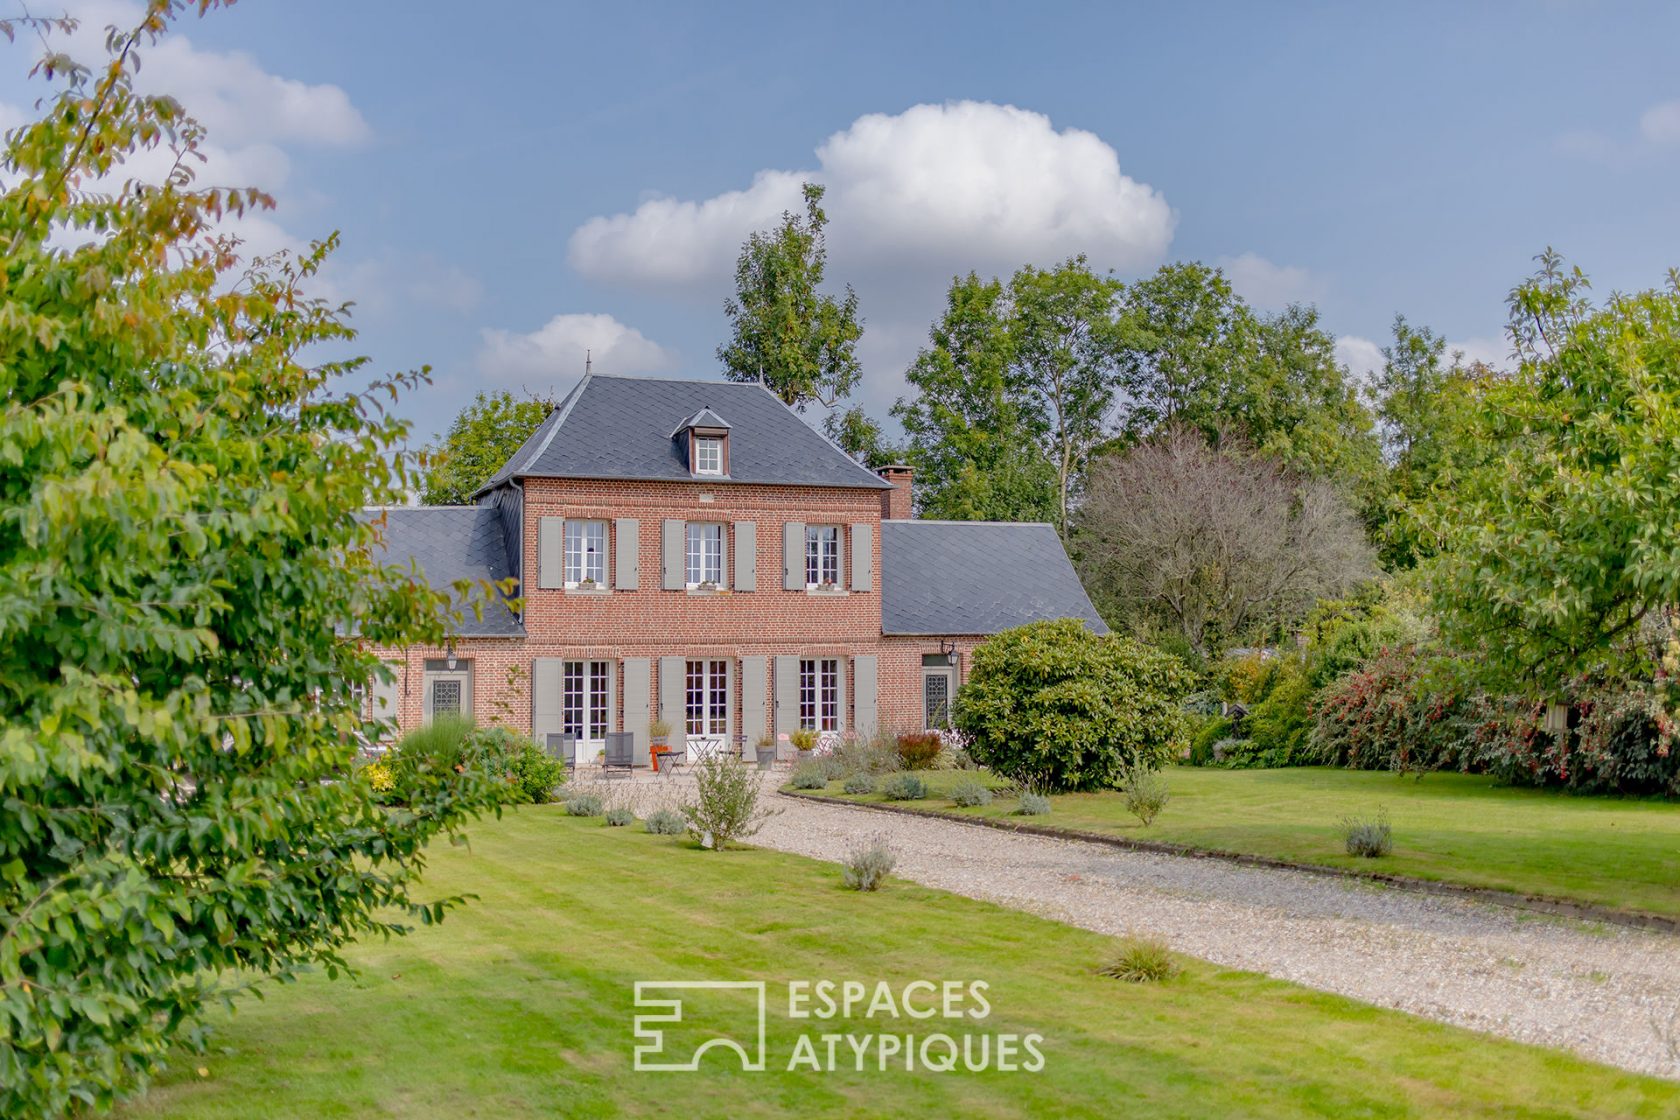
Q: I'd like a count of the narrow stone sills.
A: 3